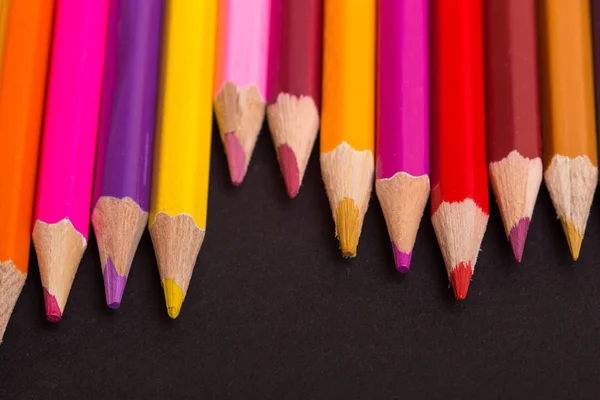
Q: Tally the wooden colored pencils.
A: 11